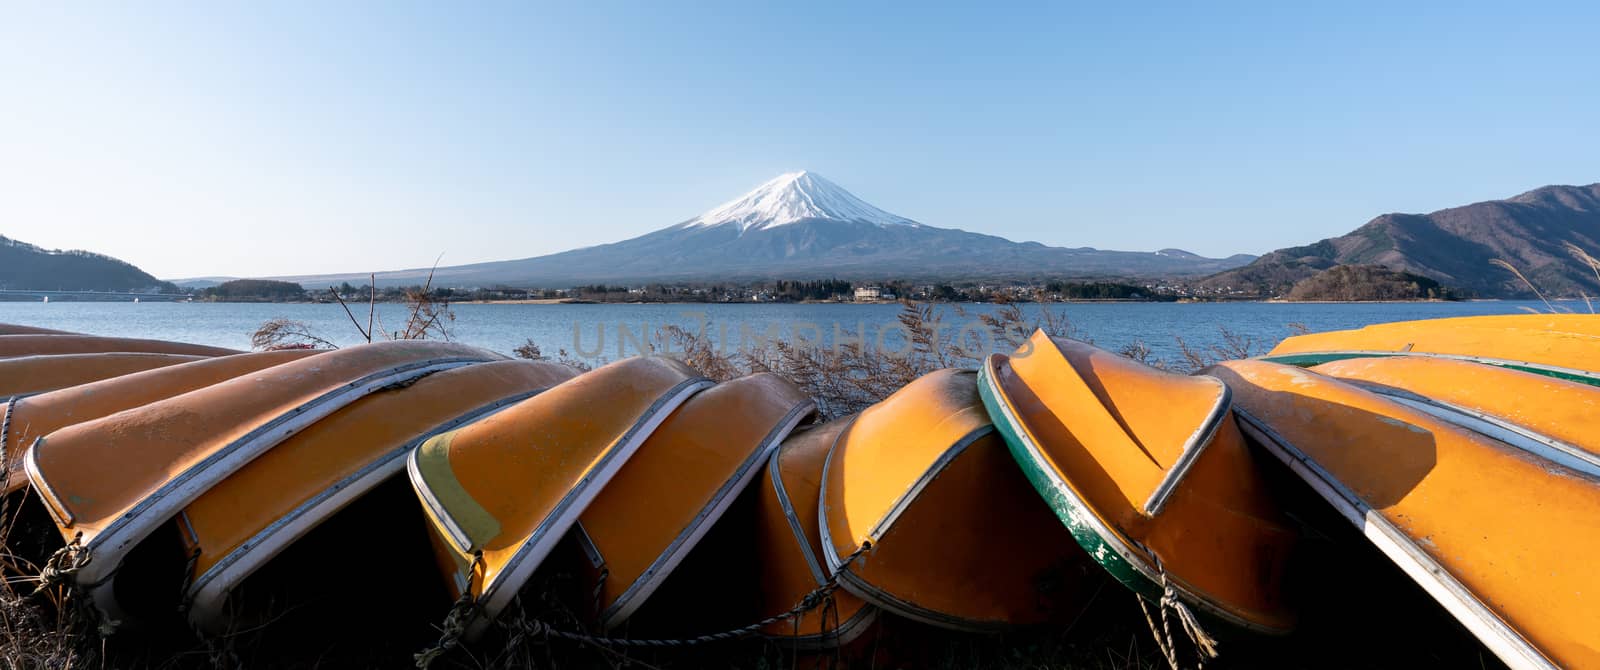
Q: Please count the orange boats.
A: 14